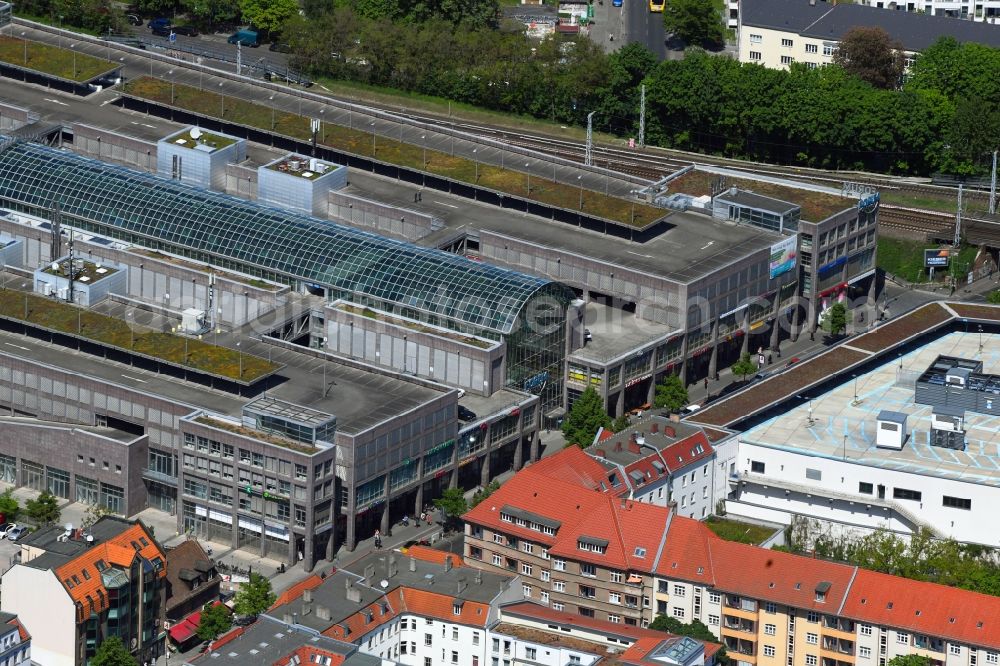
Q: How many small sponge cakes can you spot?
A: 0